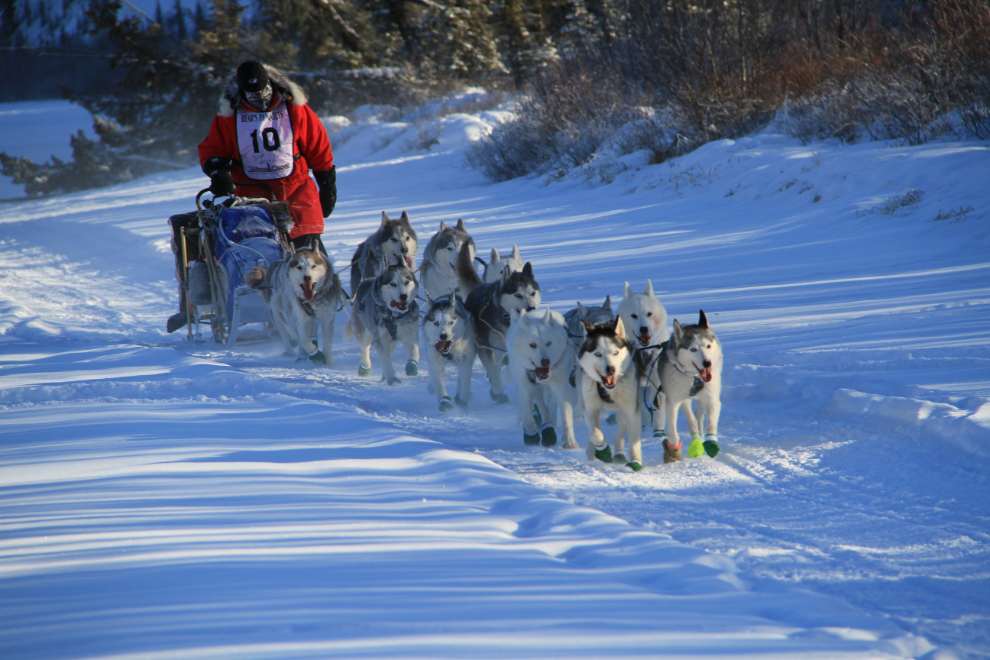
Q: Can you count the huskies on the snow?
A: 12